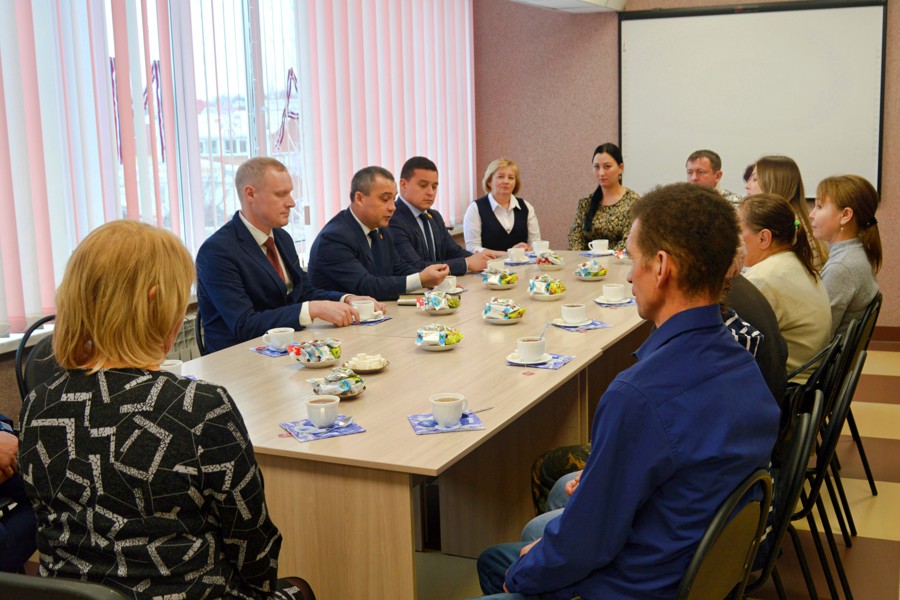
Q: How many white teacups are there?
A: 13